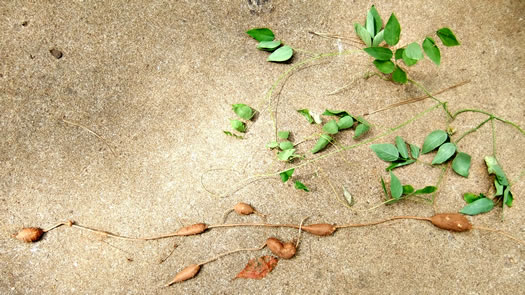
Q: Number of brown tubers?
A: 7